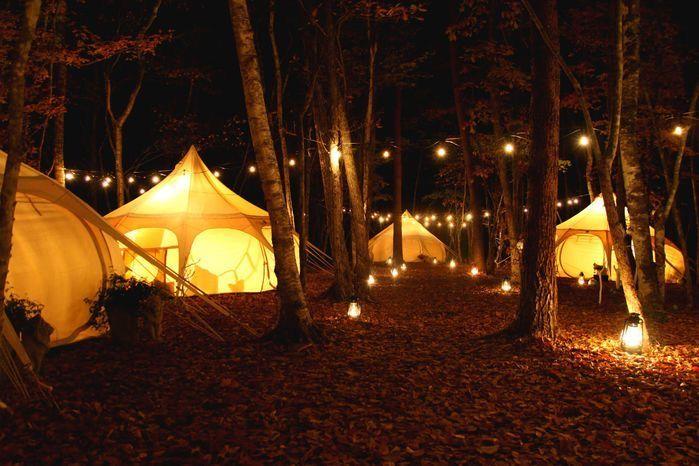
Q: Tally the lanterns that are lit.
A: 11